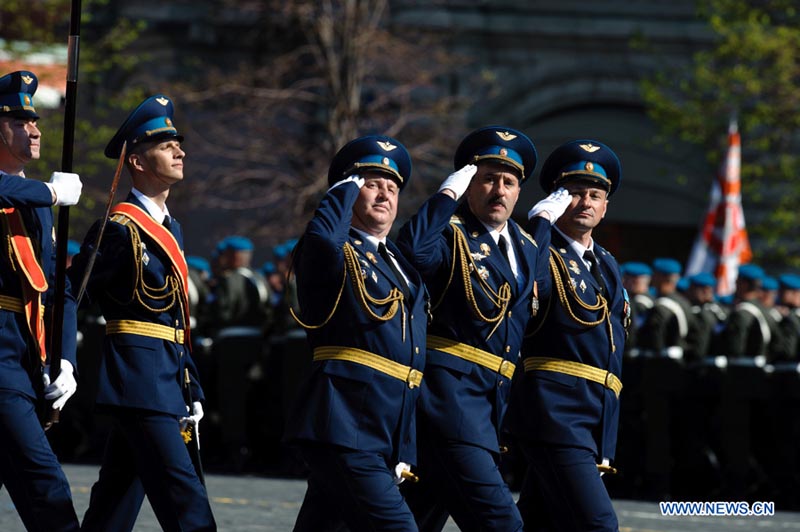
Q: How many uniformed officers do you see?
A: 5